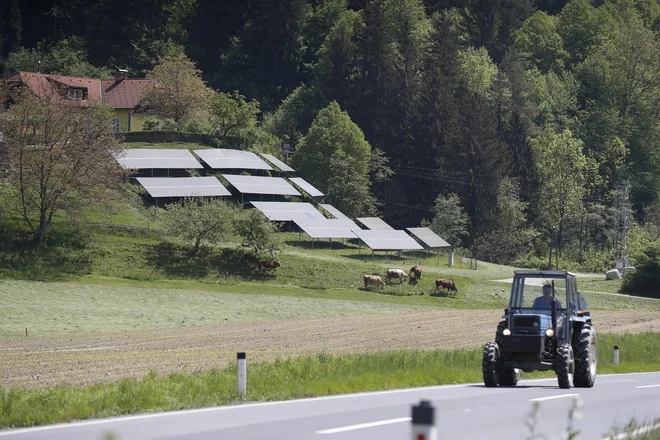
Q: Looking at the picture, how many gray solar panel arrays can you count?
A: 12